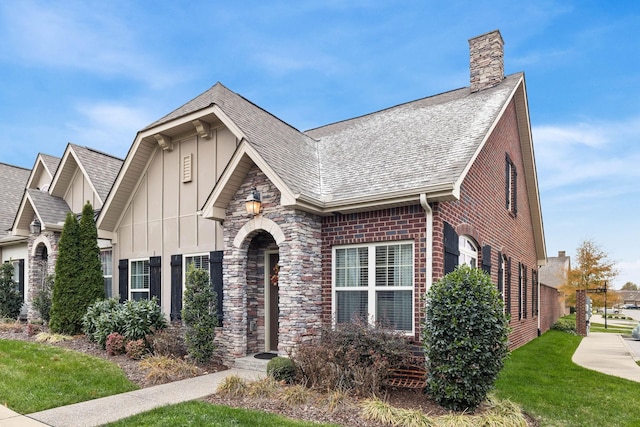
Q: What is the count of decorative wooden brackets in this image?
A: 2